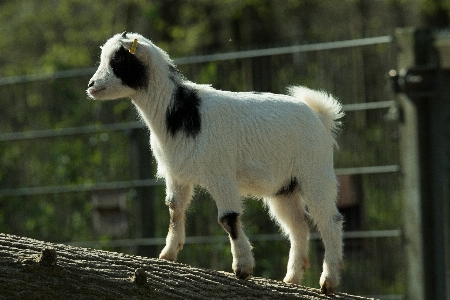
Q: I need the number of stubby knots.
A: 2